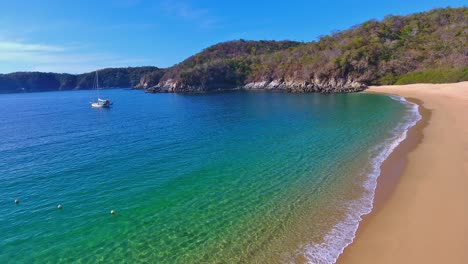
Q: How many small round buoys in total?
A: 3